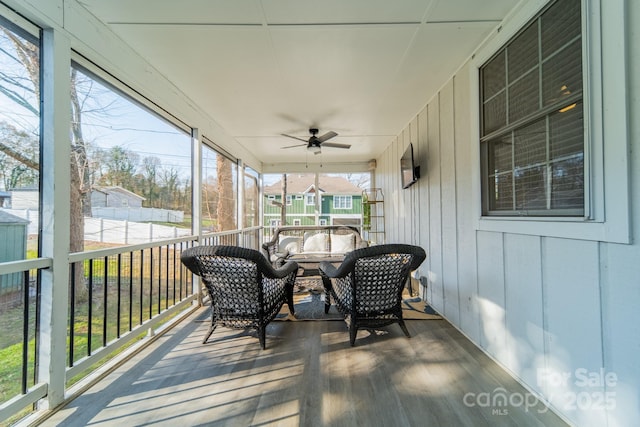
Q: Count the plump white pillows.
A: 3